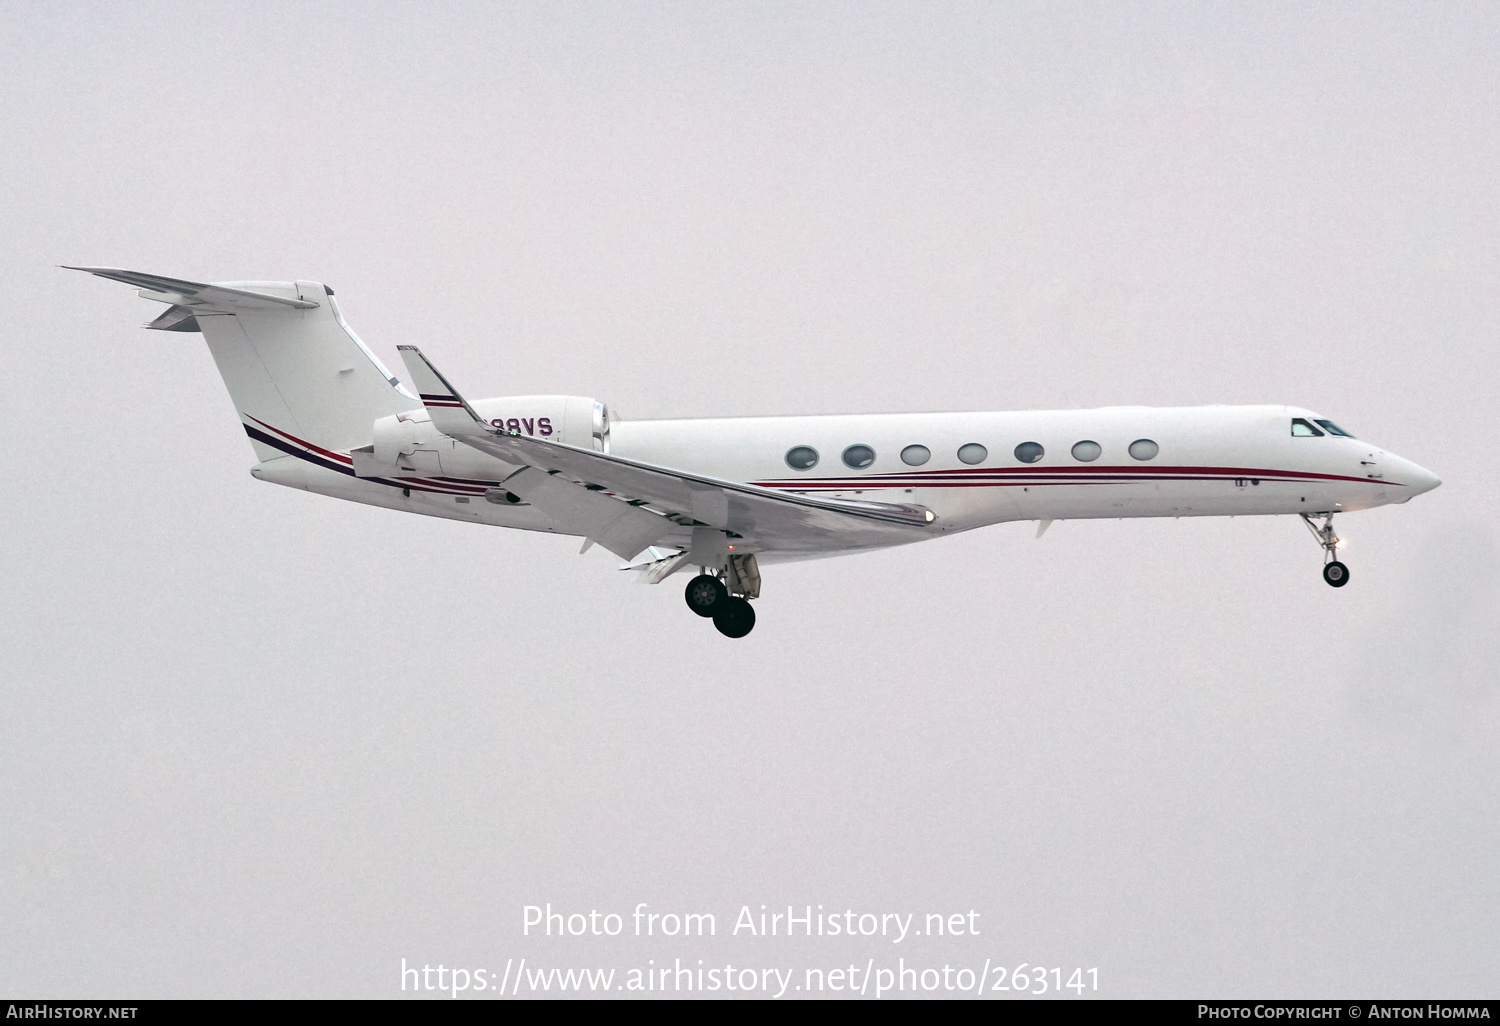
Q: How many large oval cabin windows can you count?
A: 7